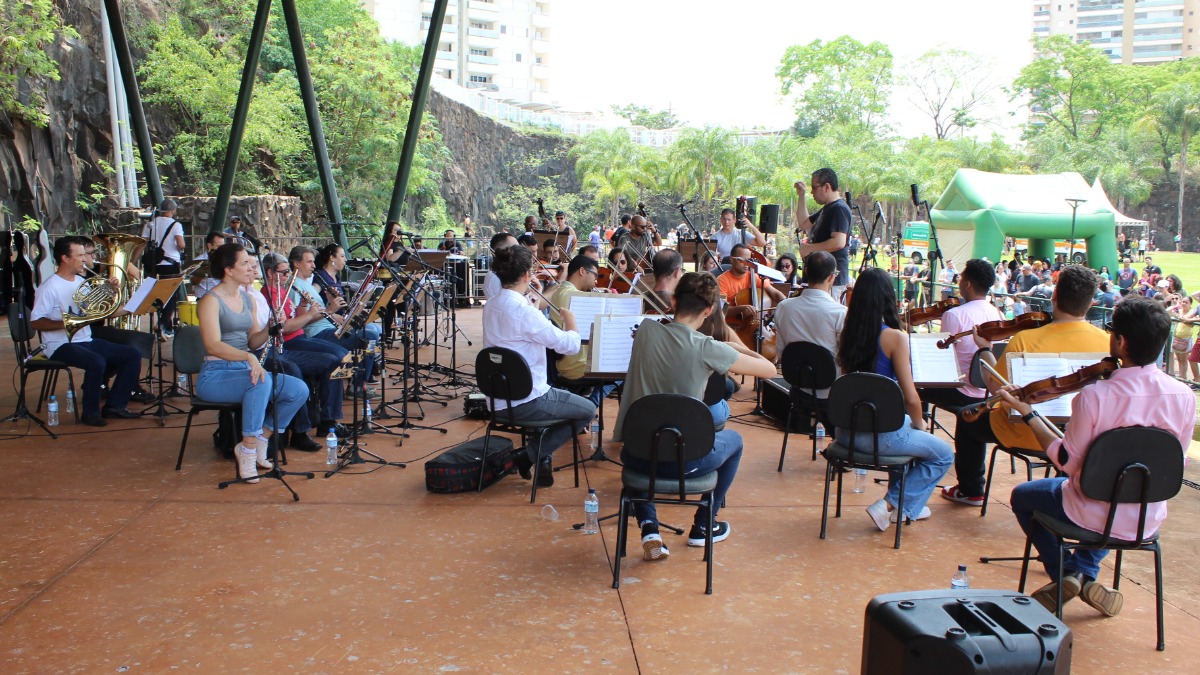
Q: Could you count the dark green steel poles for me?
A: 4